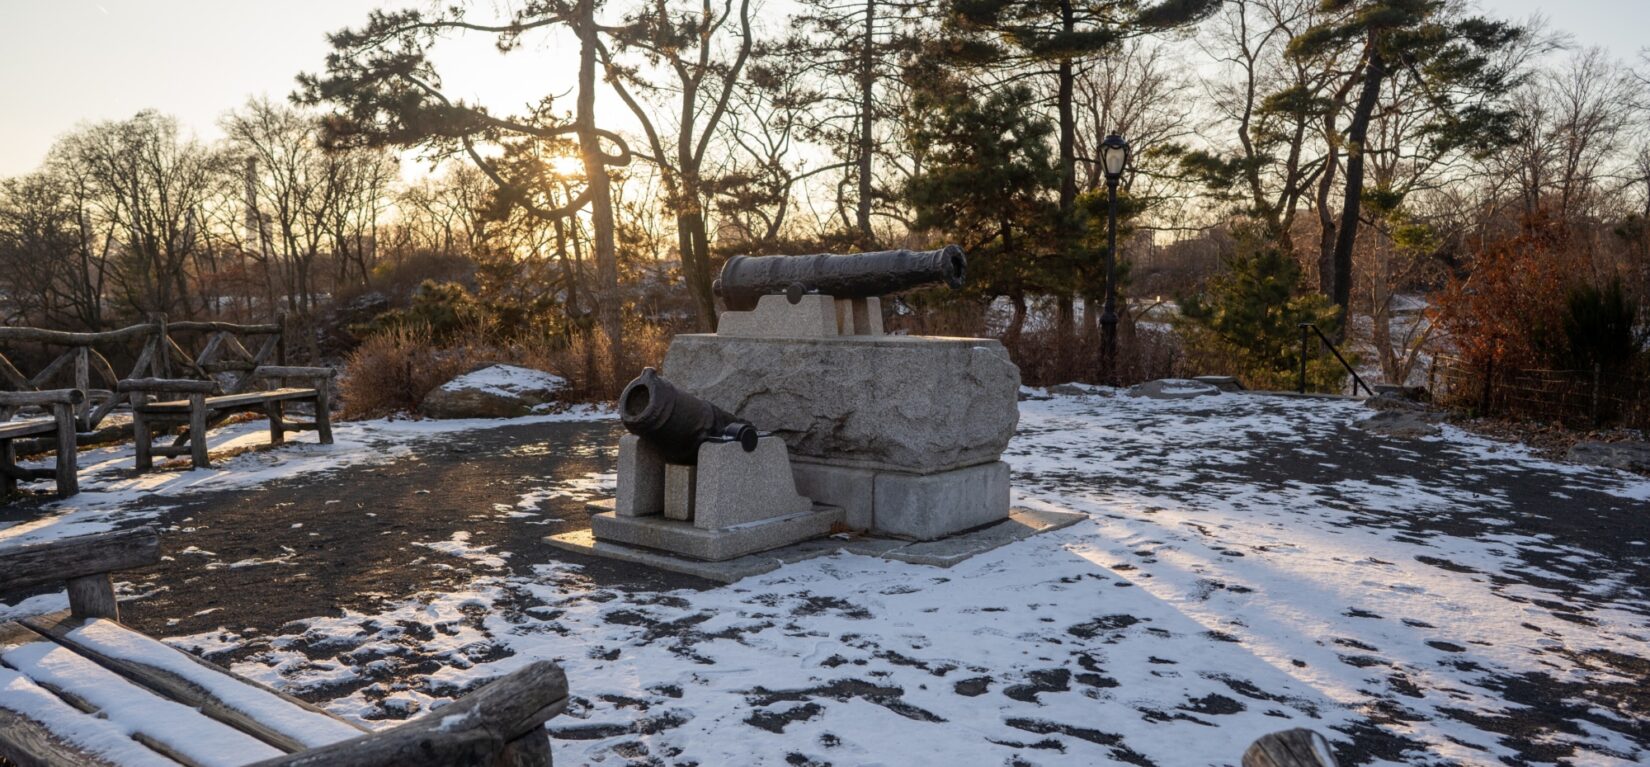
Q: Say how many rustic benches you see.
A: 3